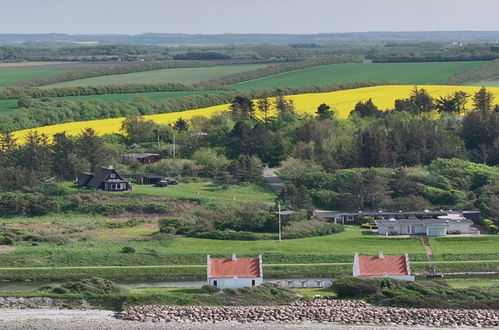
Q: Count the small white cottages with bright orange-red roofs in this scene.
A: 2